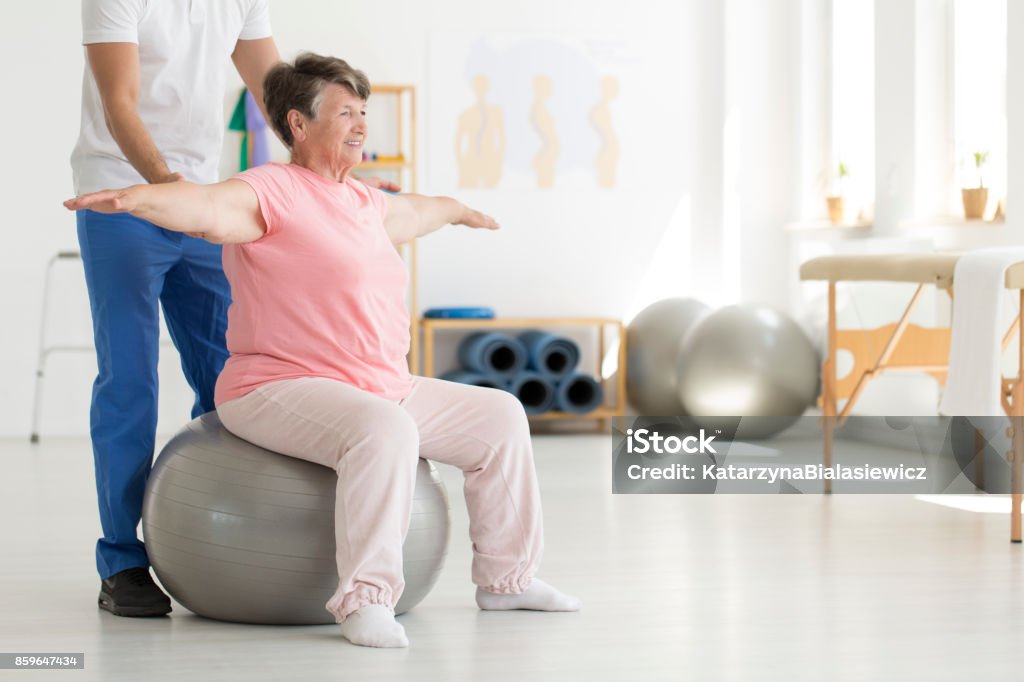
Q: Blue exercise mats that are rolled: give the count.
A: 5